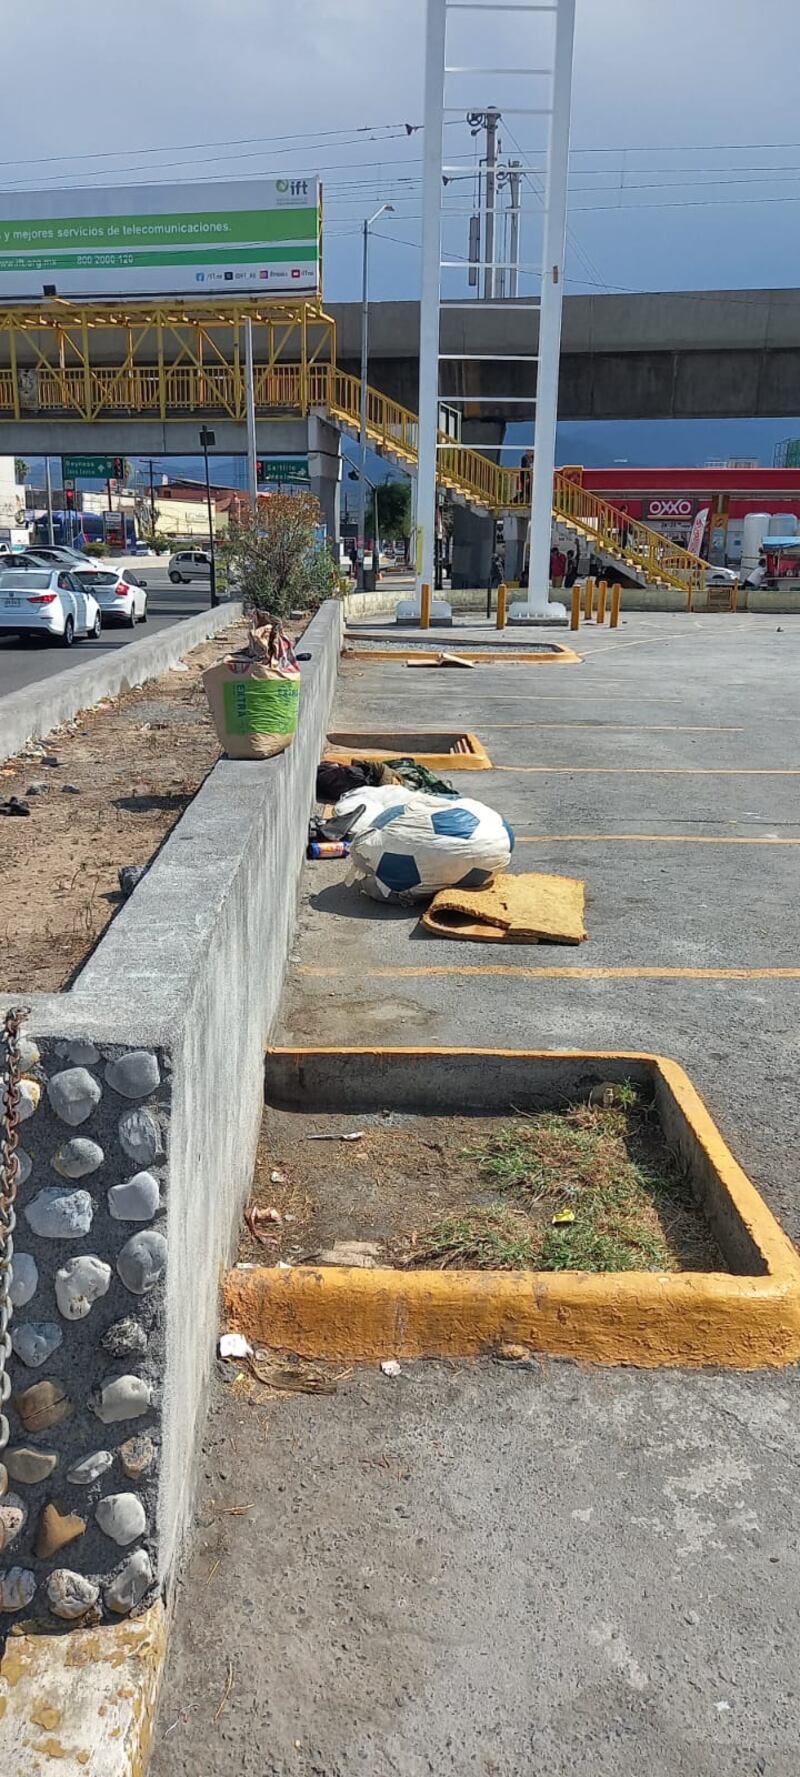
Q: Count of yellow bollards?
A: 6